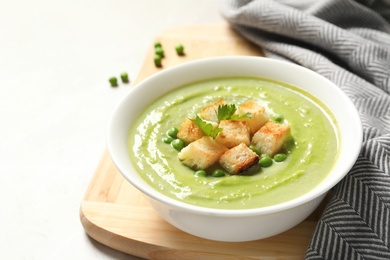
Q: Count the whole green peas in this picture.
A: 15